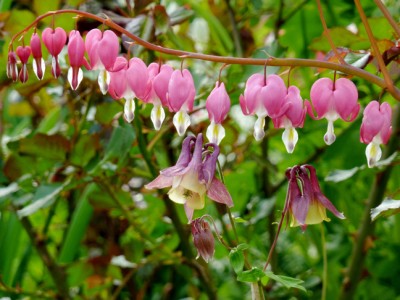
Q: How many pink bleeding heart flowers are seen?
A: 14